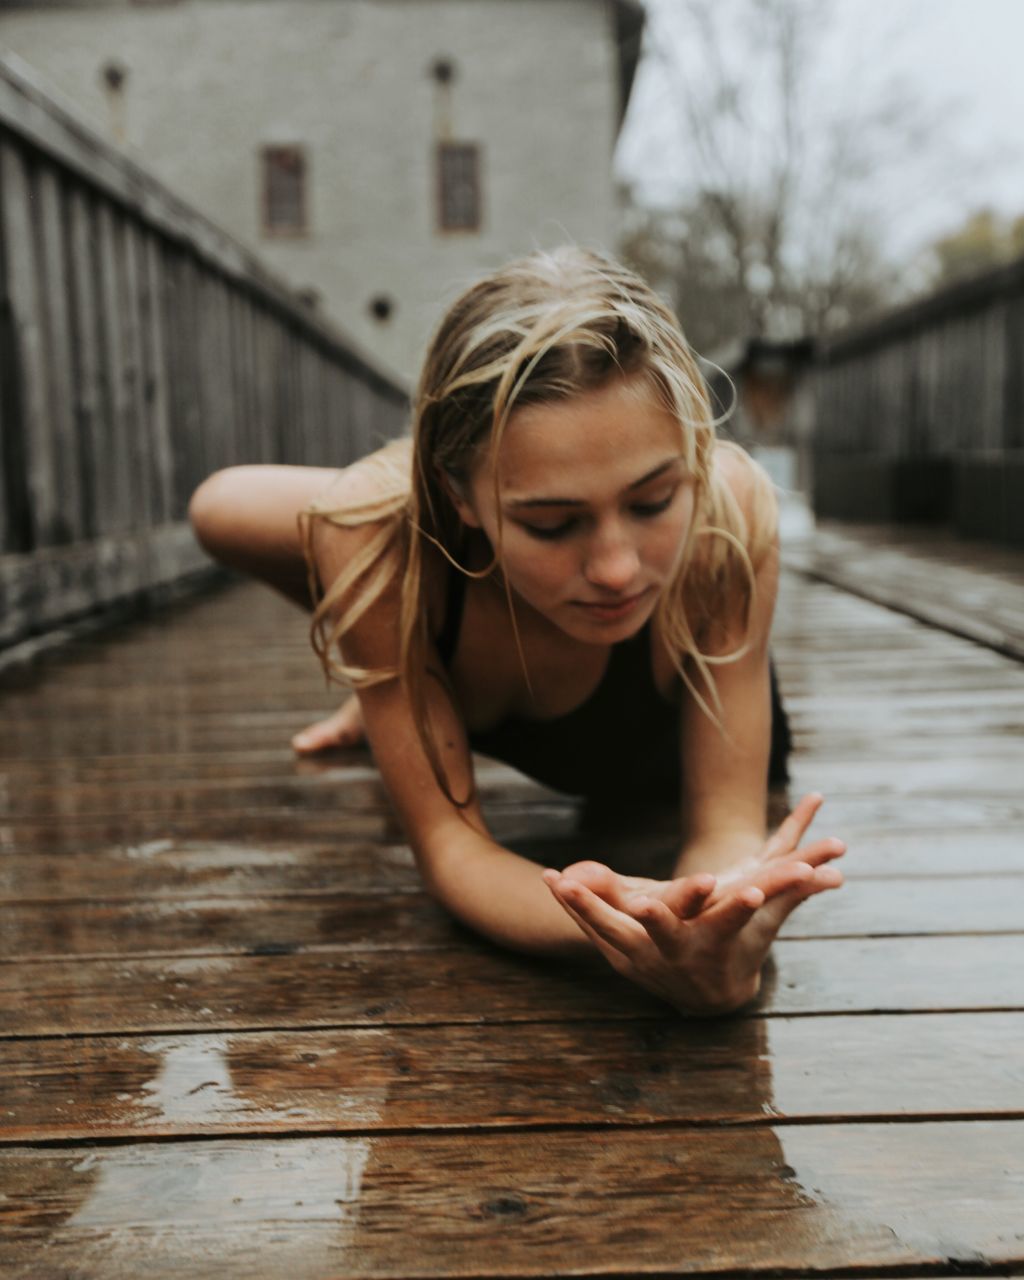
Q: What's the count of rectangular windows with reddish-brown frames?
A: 2